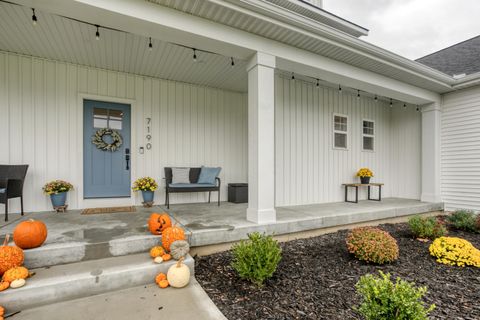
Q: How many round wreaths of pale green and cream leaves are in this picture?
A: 1